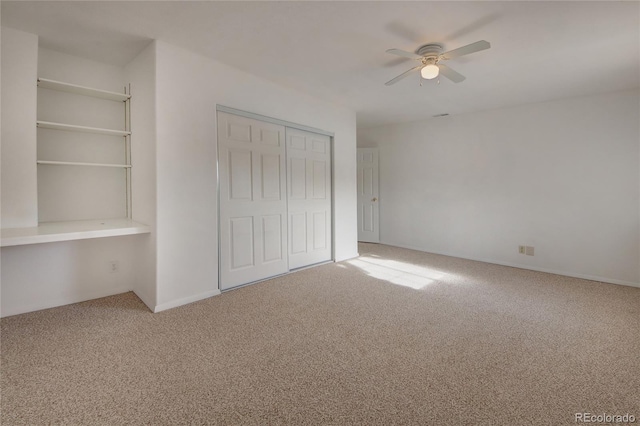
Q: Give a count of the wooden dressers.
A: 0